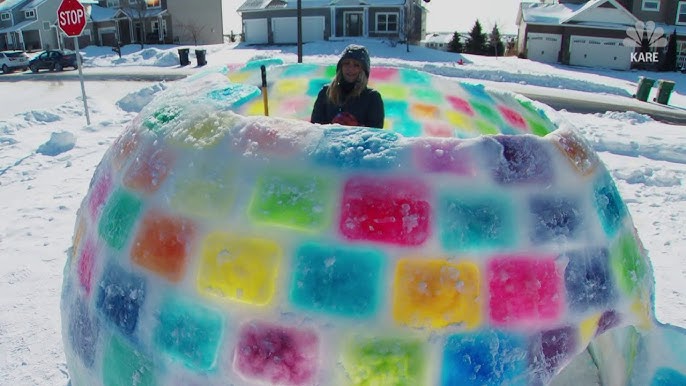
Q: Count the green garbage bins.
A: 2